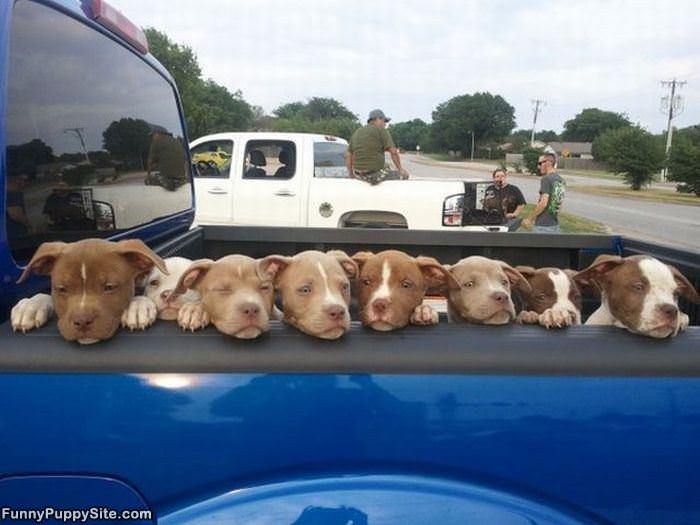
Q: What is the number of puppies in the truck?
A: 8